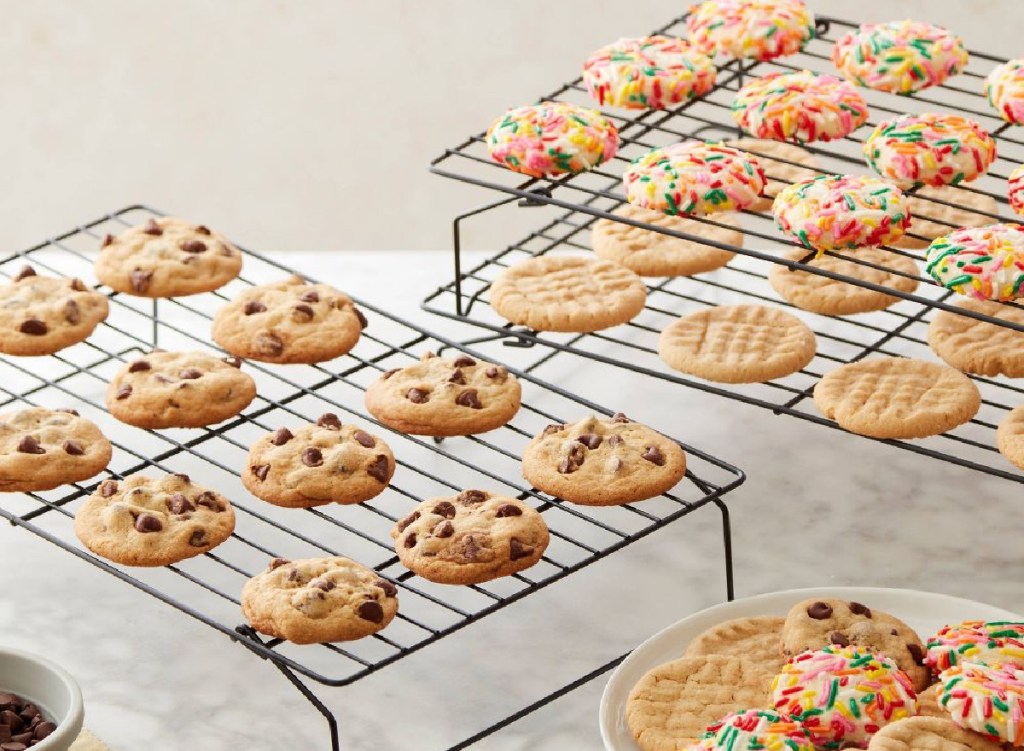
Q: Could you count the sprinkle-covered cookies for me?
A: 15